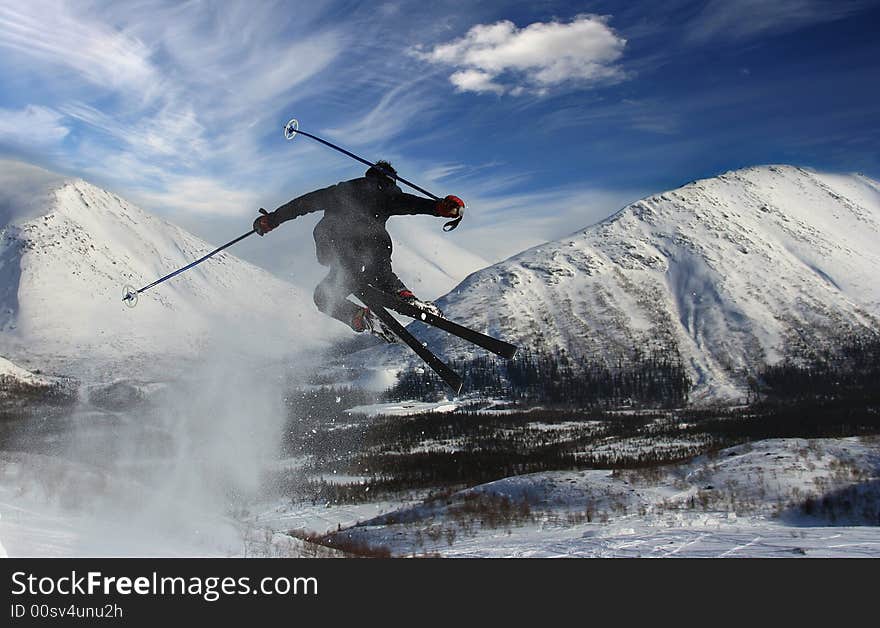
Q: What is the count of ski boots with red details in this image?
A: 2